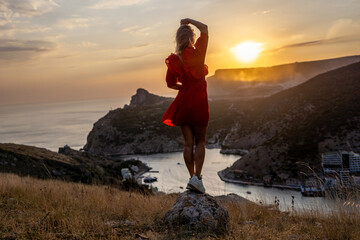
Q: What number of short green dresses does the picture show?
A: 0